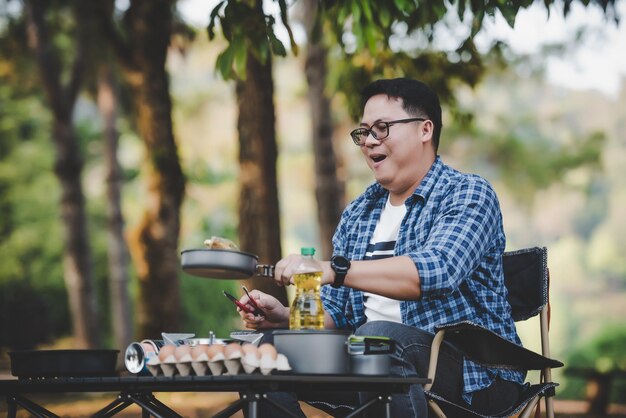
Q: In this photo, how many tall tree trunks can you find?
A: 5